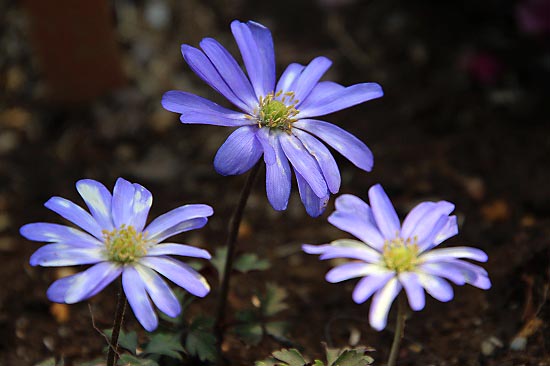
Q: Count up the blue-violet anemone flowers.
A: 3